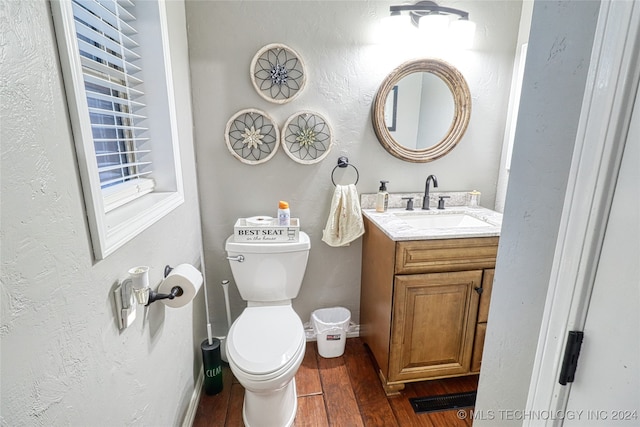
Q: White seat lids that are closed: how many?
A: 1